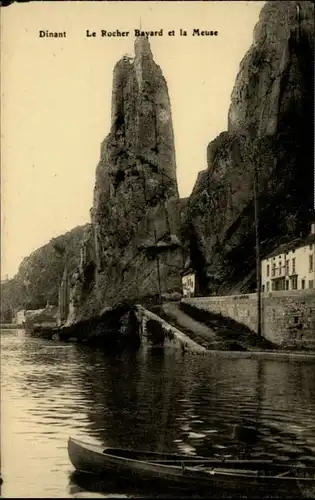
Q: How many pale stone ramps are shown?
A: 1